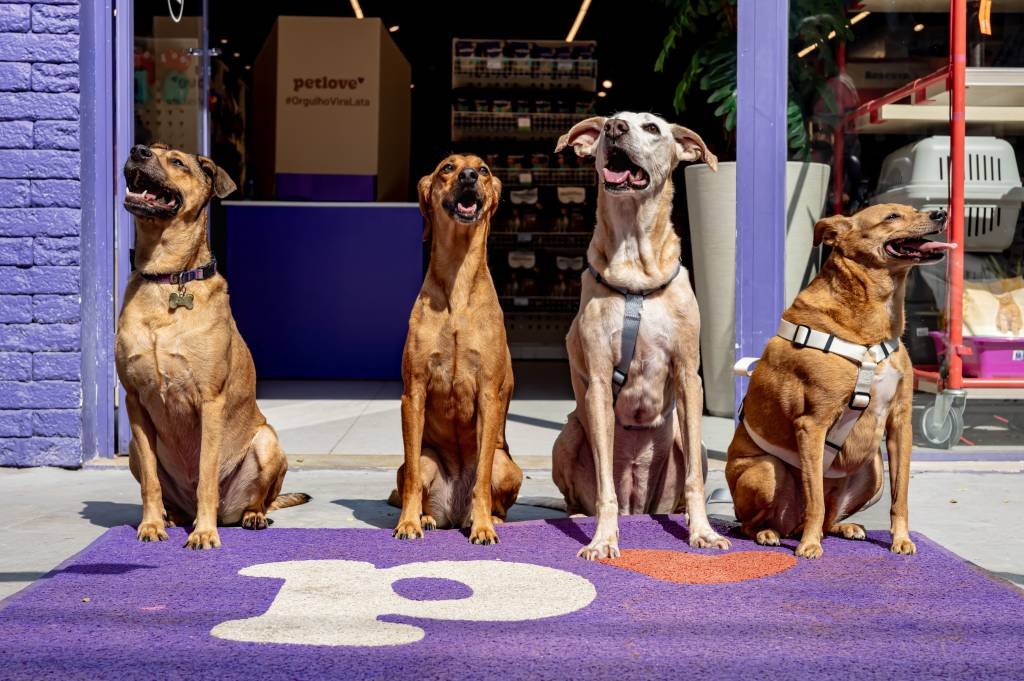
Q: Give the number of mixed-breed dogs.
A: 4